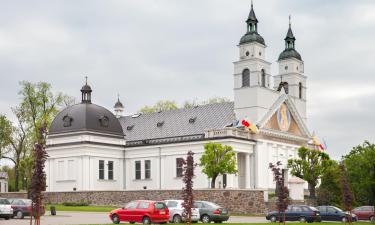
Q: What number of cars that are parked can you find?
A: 8